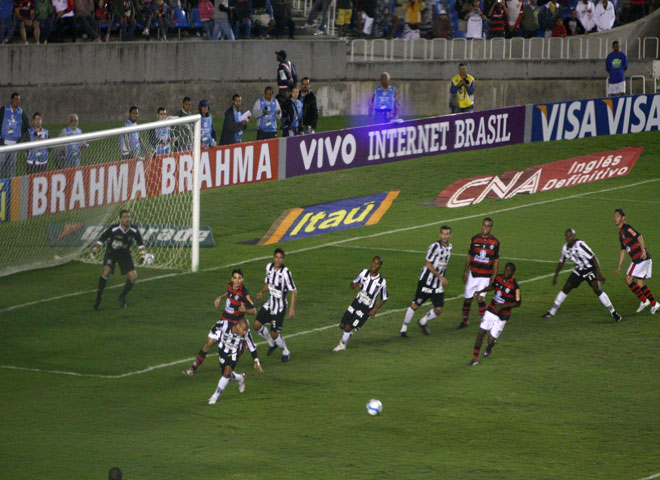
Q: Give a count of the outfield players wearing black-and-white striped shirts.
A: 5